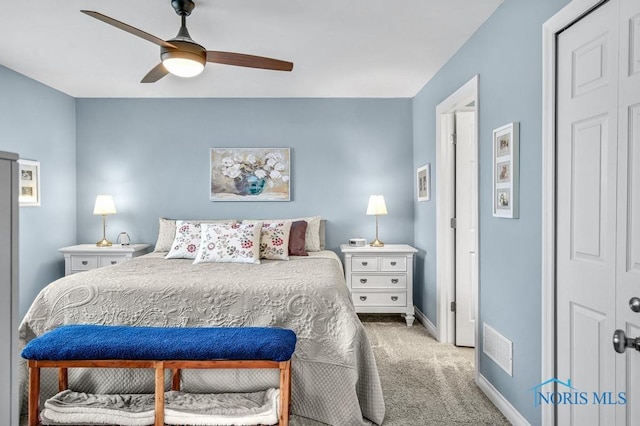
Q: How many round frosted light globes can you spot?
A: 1